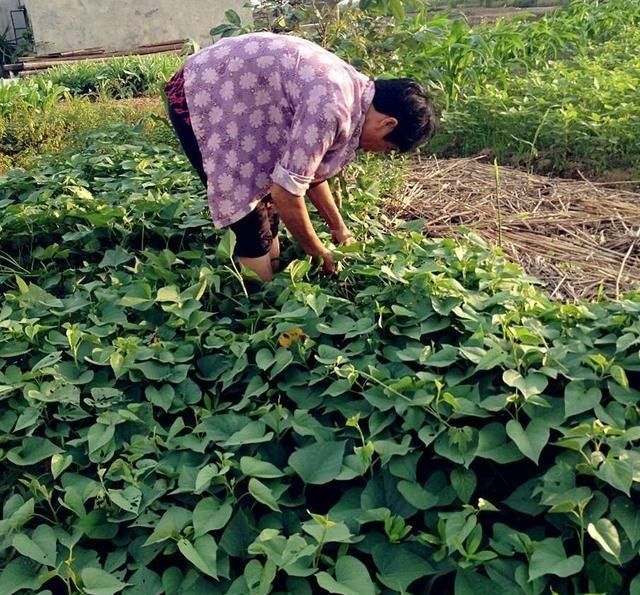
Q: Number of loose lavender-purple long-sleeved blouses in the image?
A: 1